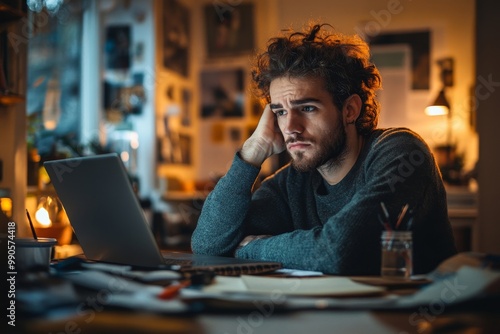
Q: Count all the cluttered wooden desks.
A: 1